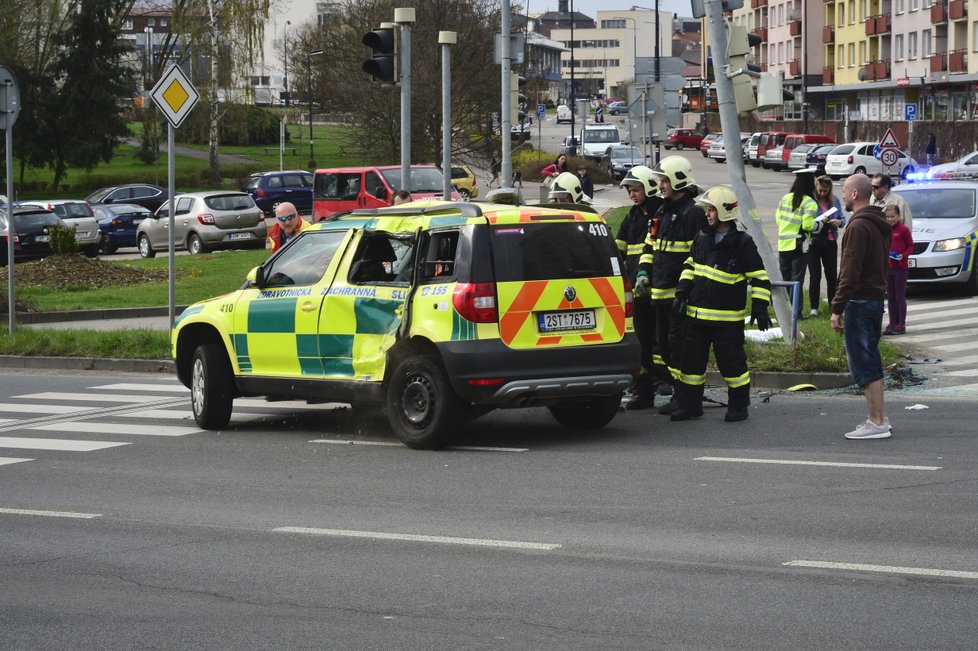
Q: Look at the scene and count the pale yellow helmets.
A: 4